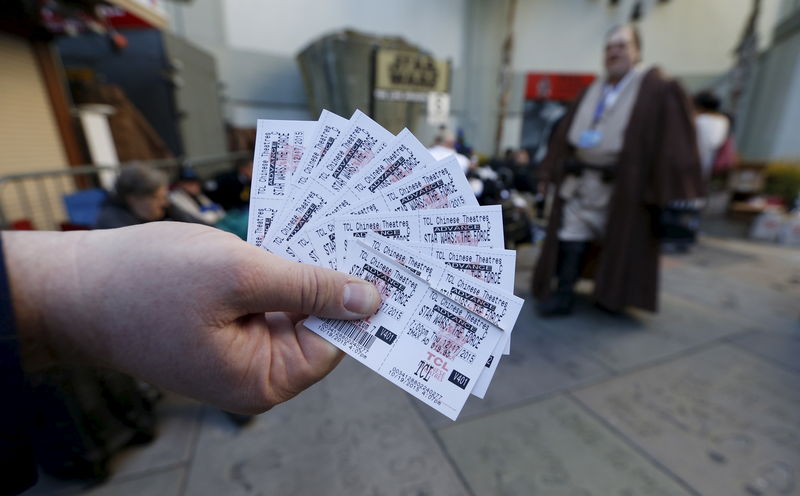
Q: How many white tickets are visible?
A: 9